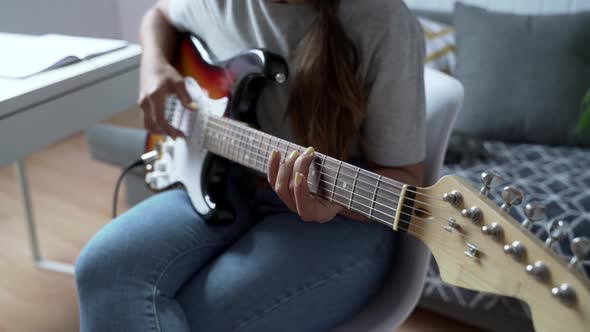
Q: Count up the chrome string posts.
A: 6